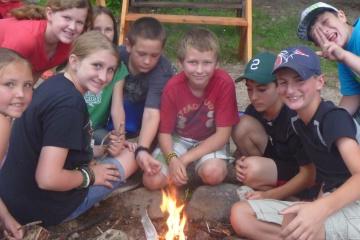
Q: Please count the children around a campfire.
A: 9